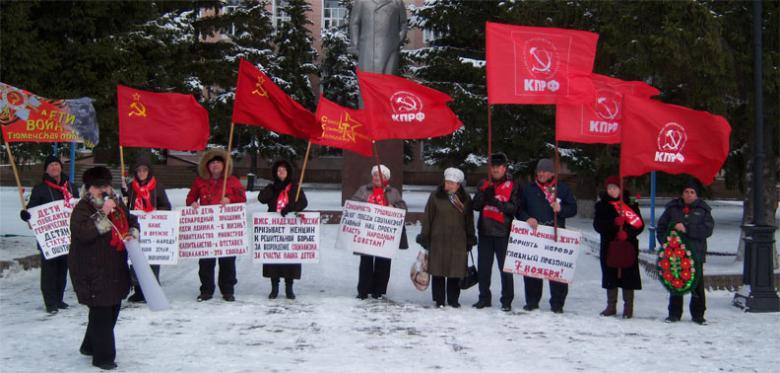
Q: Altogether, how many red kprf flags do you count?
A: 4